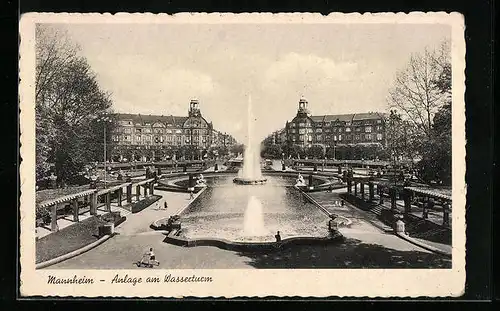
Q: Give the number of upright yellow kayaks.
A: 0